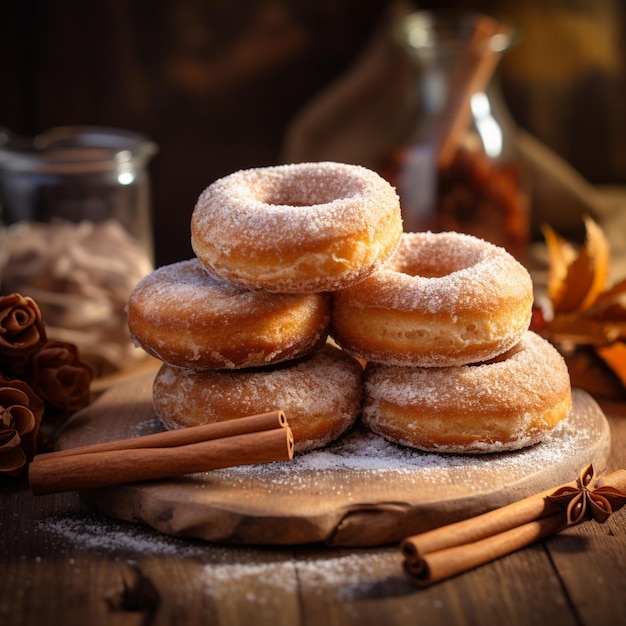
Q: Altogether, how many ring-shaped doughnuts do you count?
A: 5